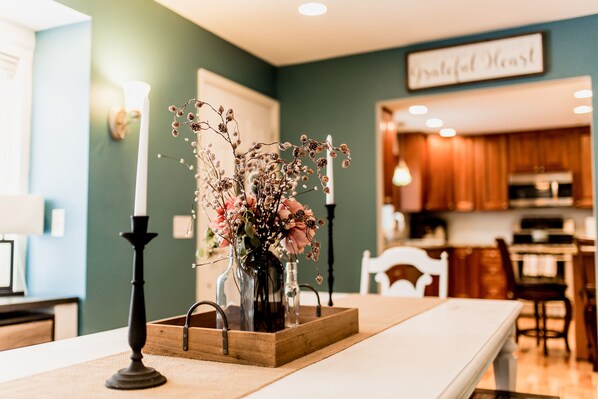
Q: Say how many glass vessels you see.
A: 3